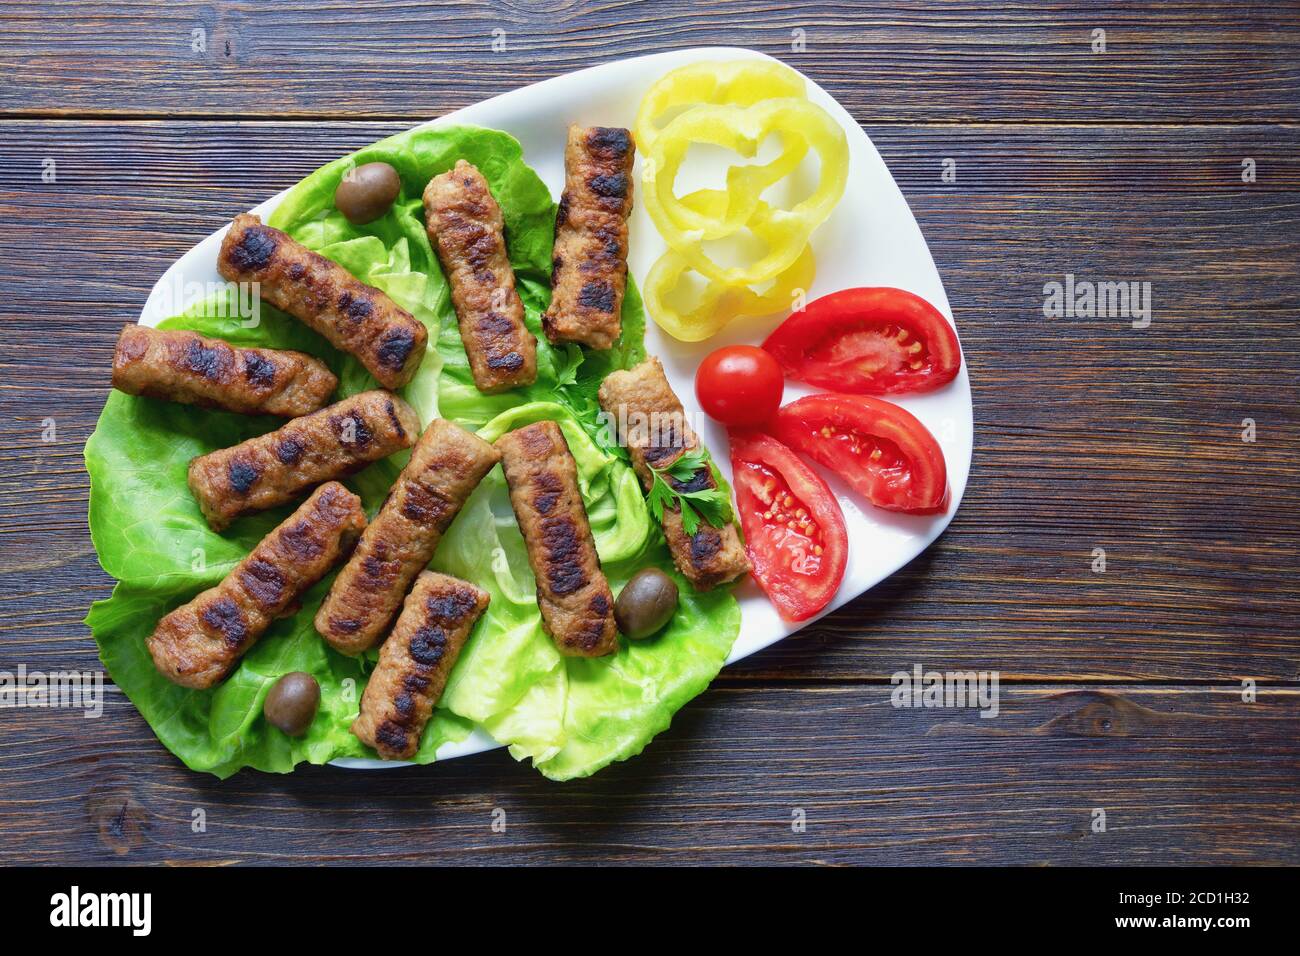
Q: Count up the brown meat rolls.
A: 10